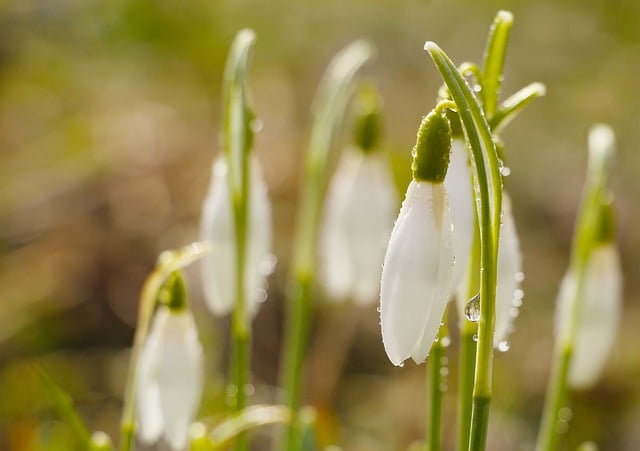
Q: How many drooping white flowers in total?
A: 7